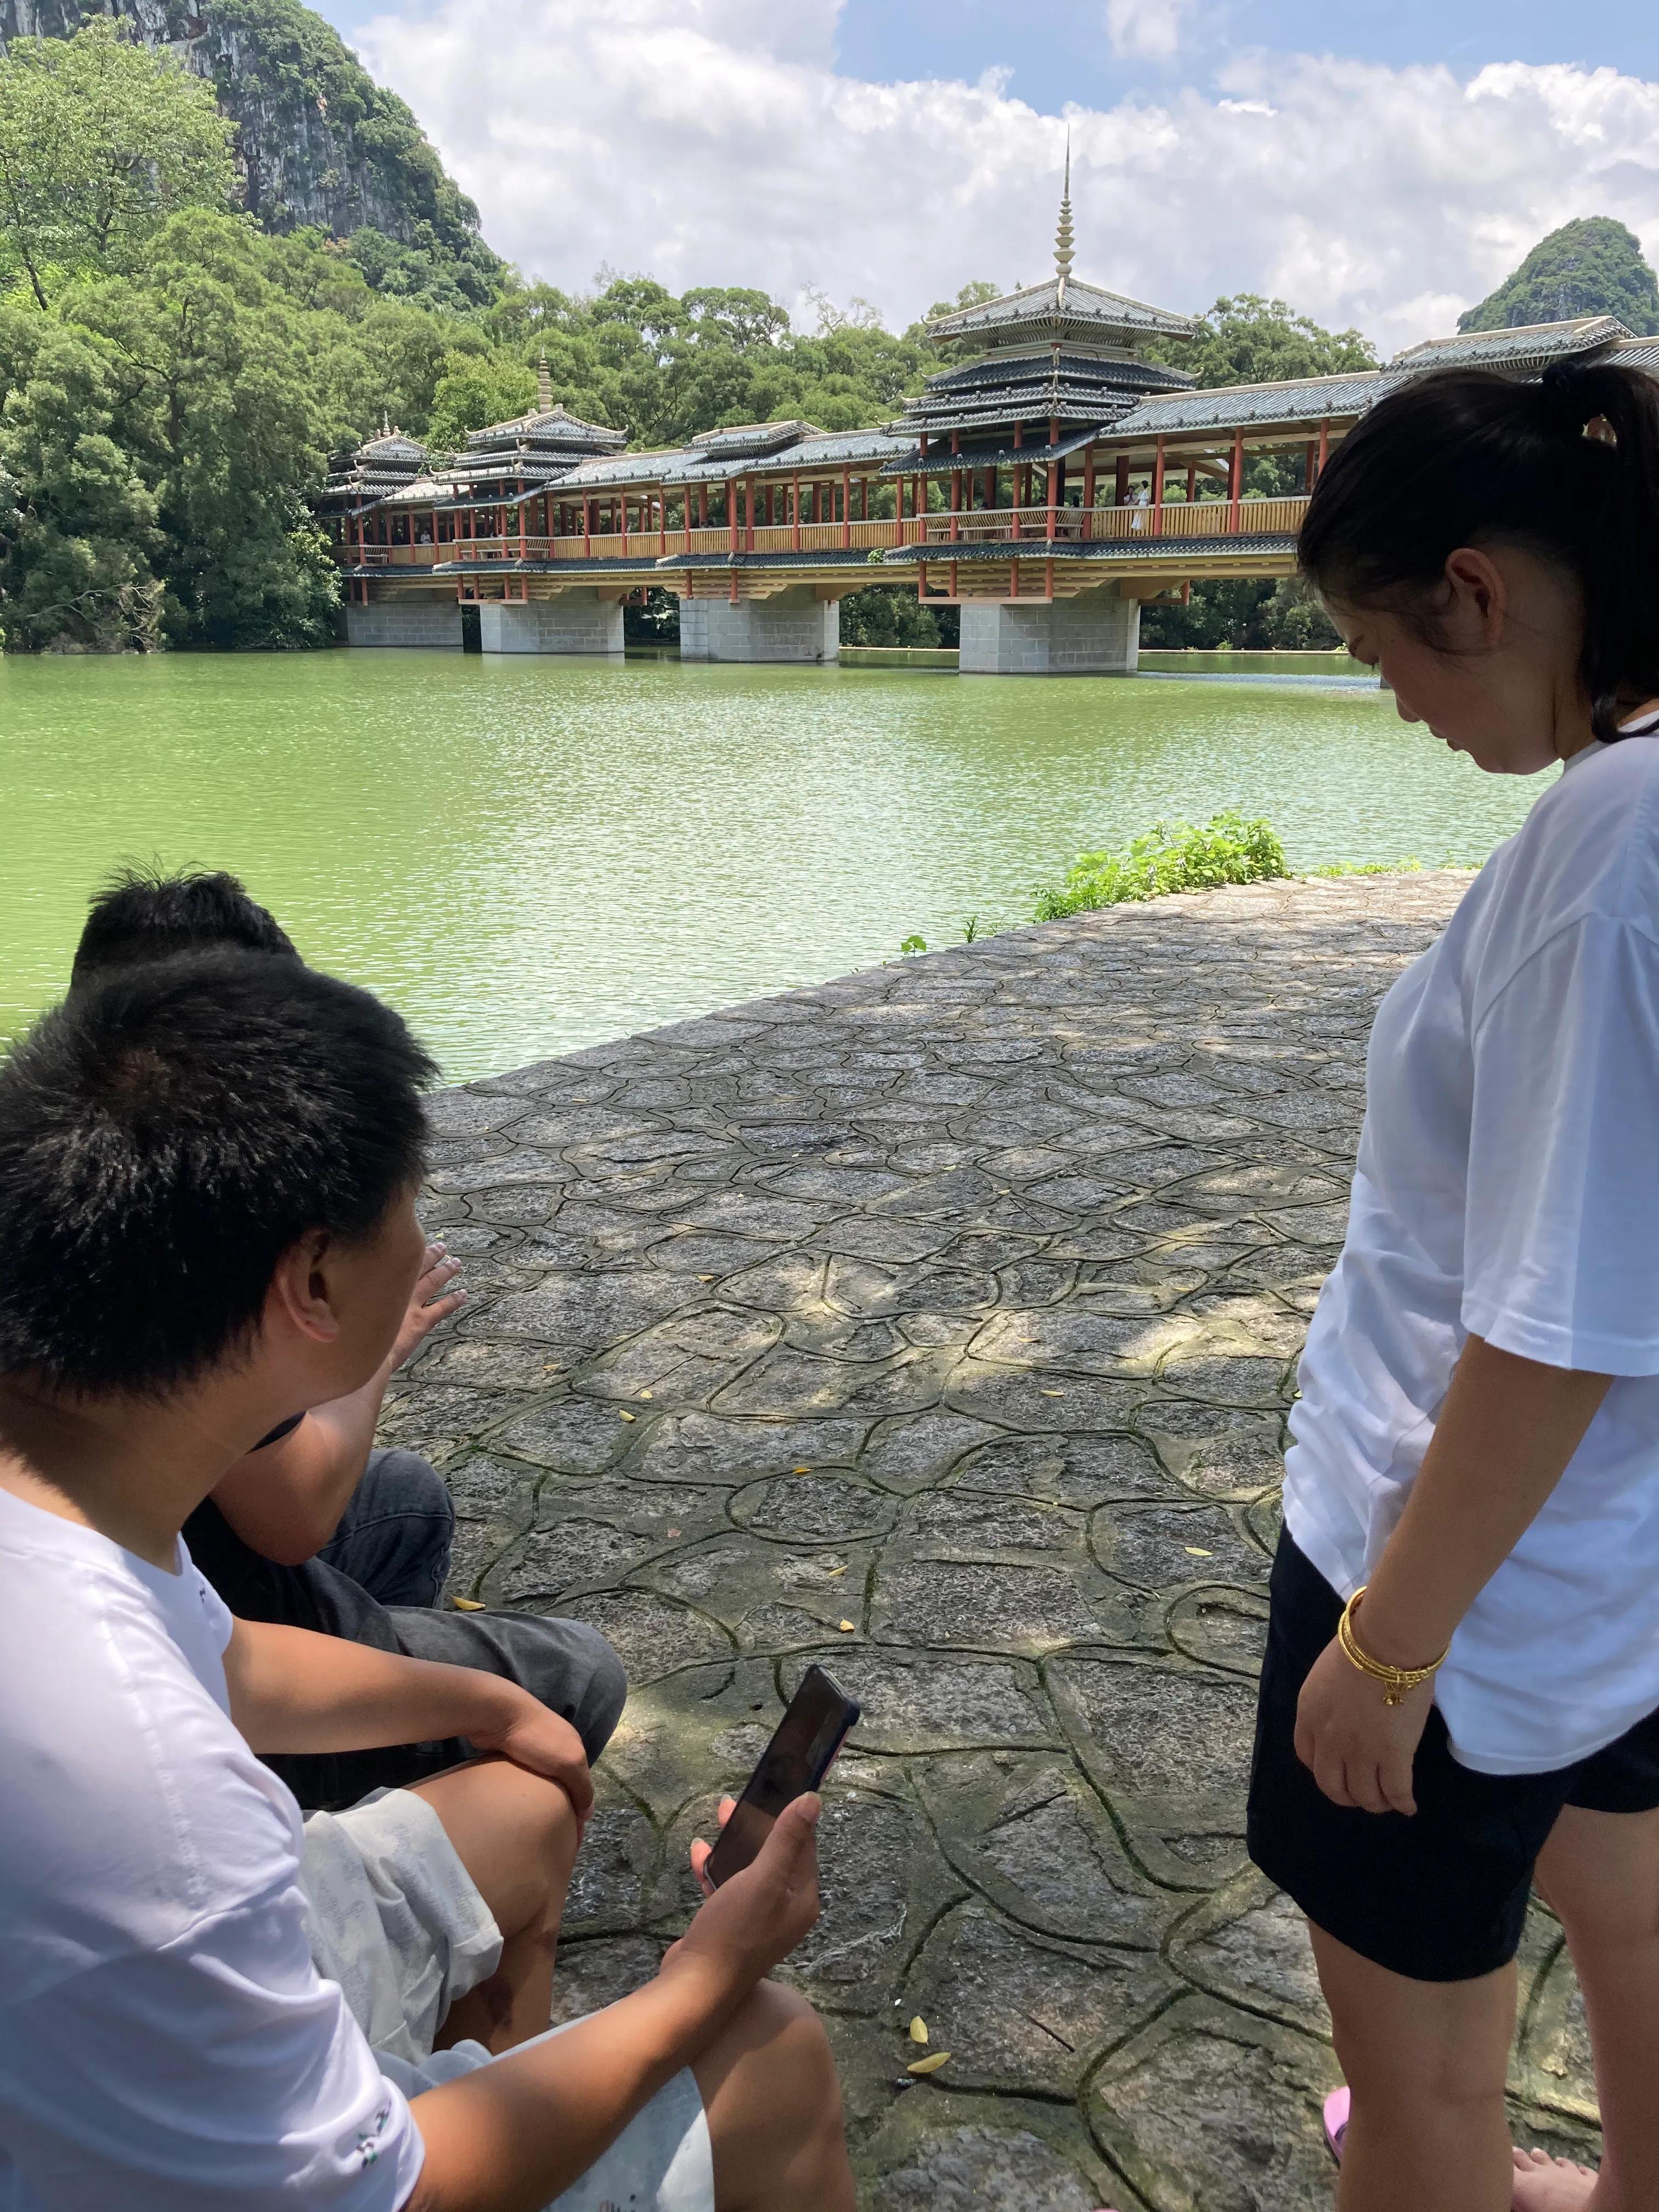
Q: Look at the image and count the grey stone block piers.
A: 4